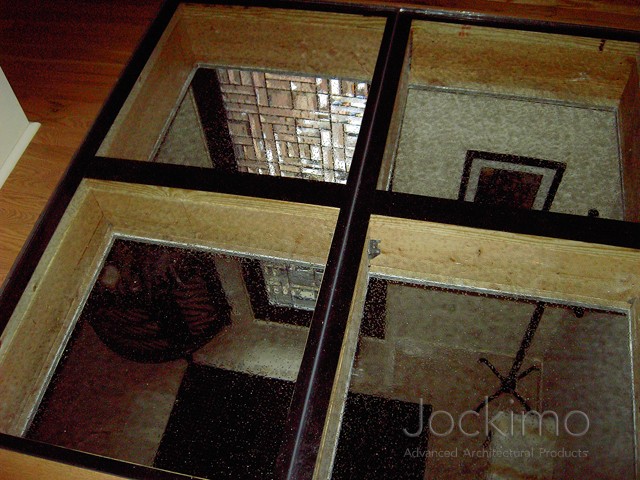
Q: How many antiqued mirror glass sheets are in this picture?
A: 4